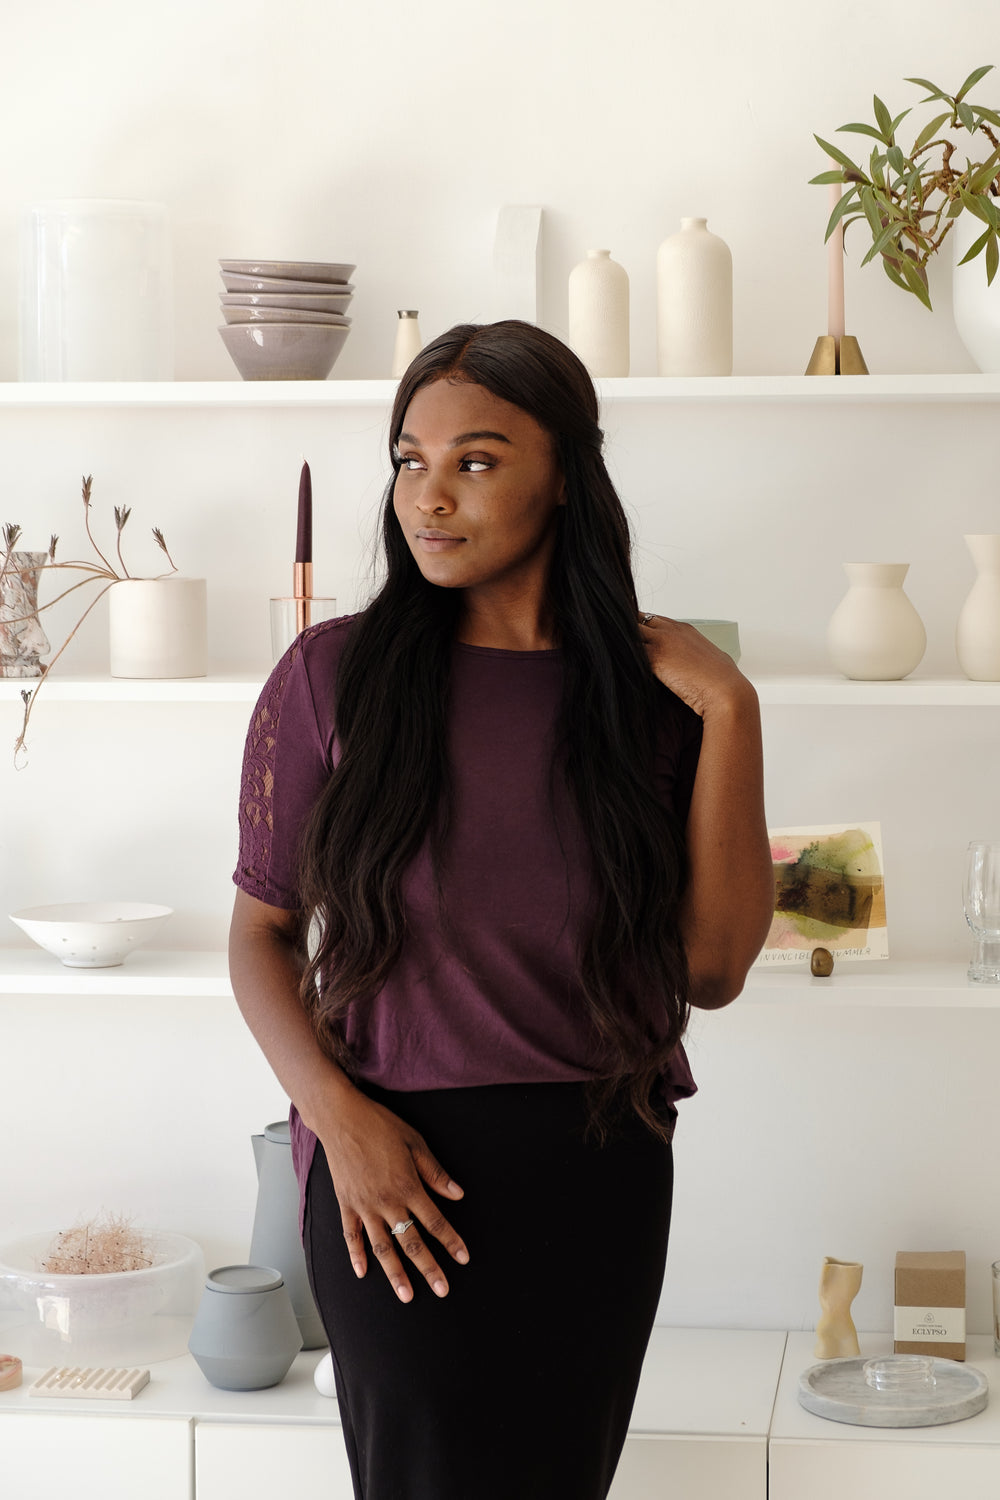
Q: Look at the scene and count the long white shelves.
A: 3